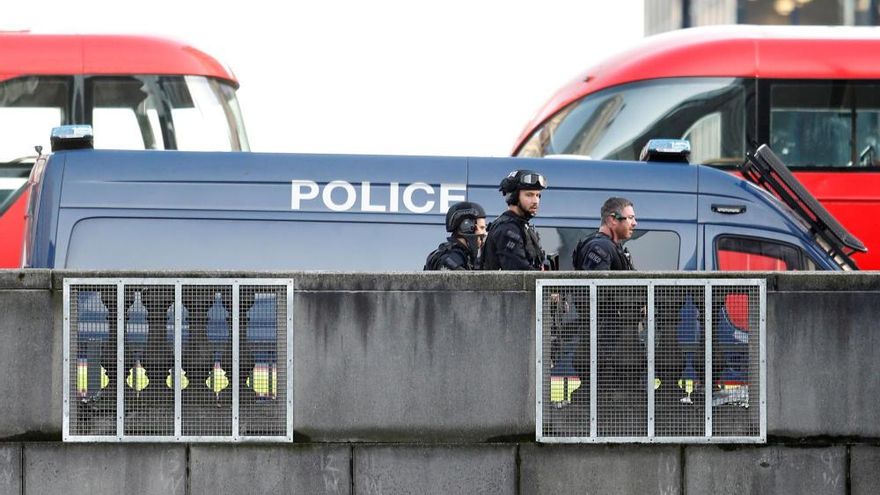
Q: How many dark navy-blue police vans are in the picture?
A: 1